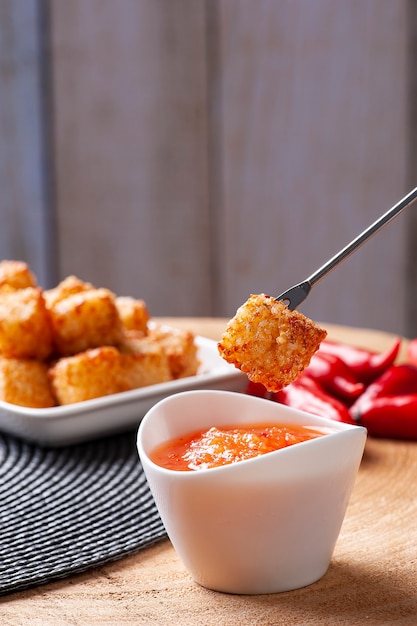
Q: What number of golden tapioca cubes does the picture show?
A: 10